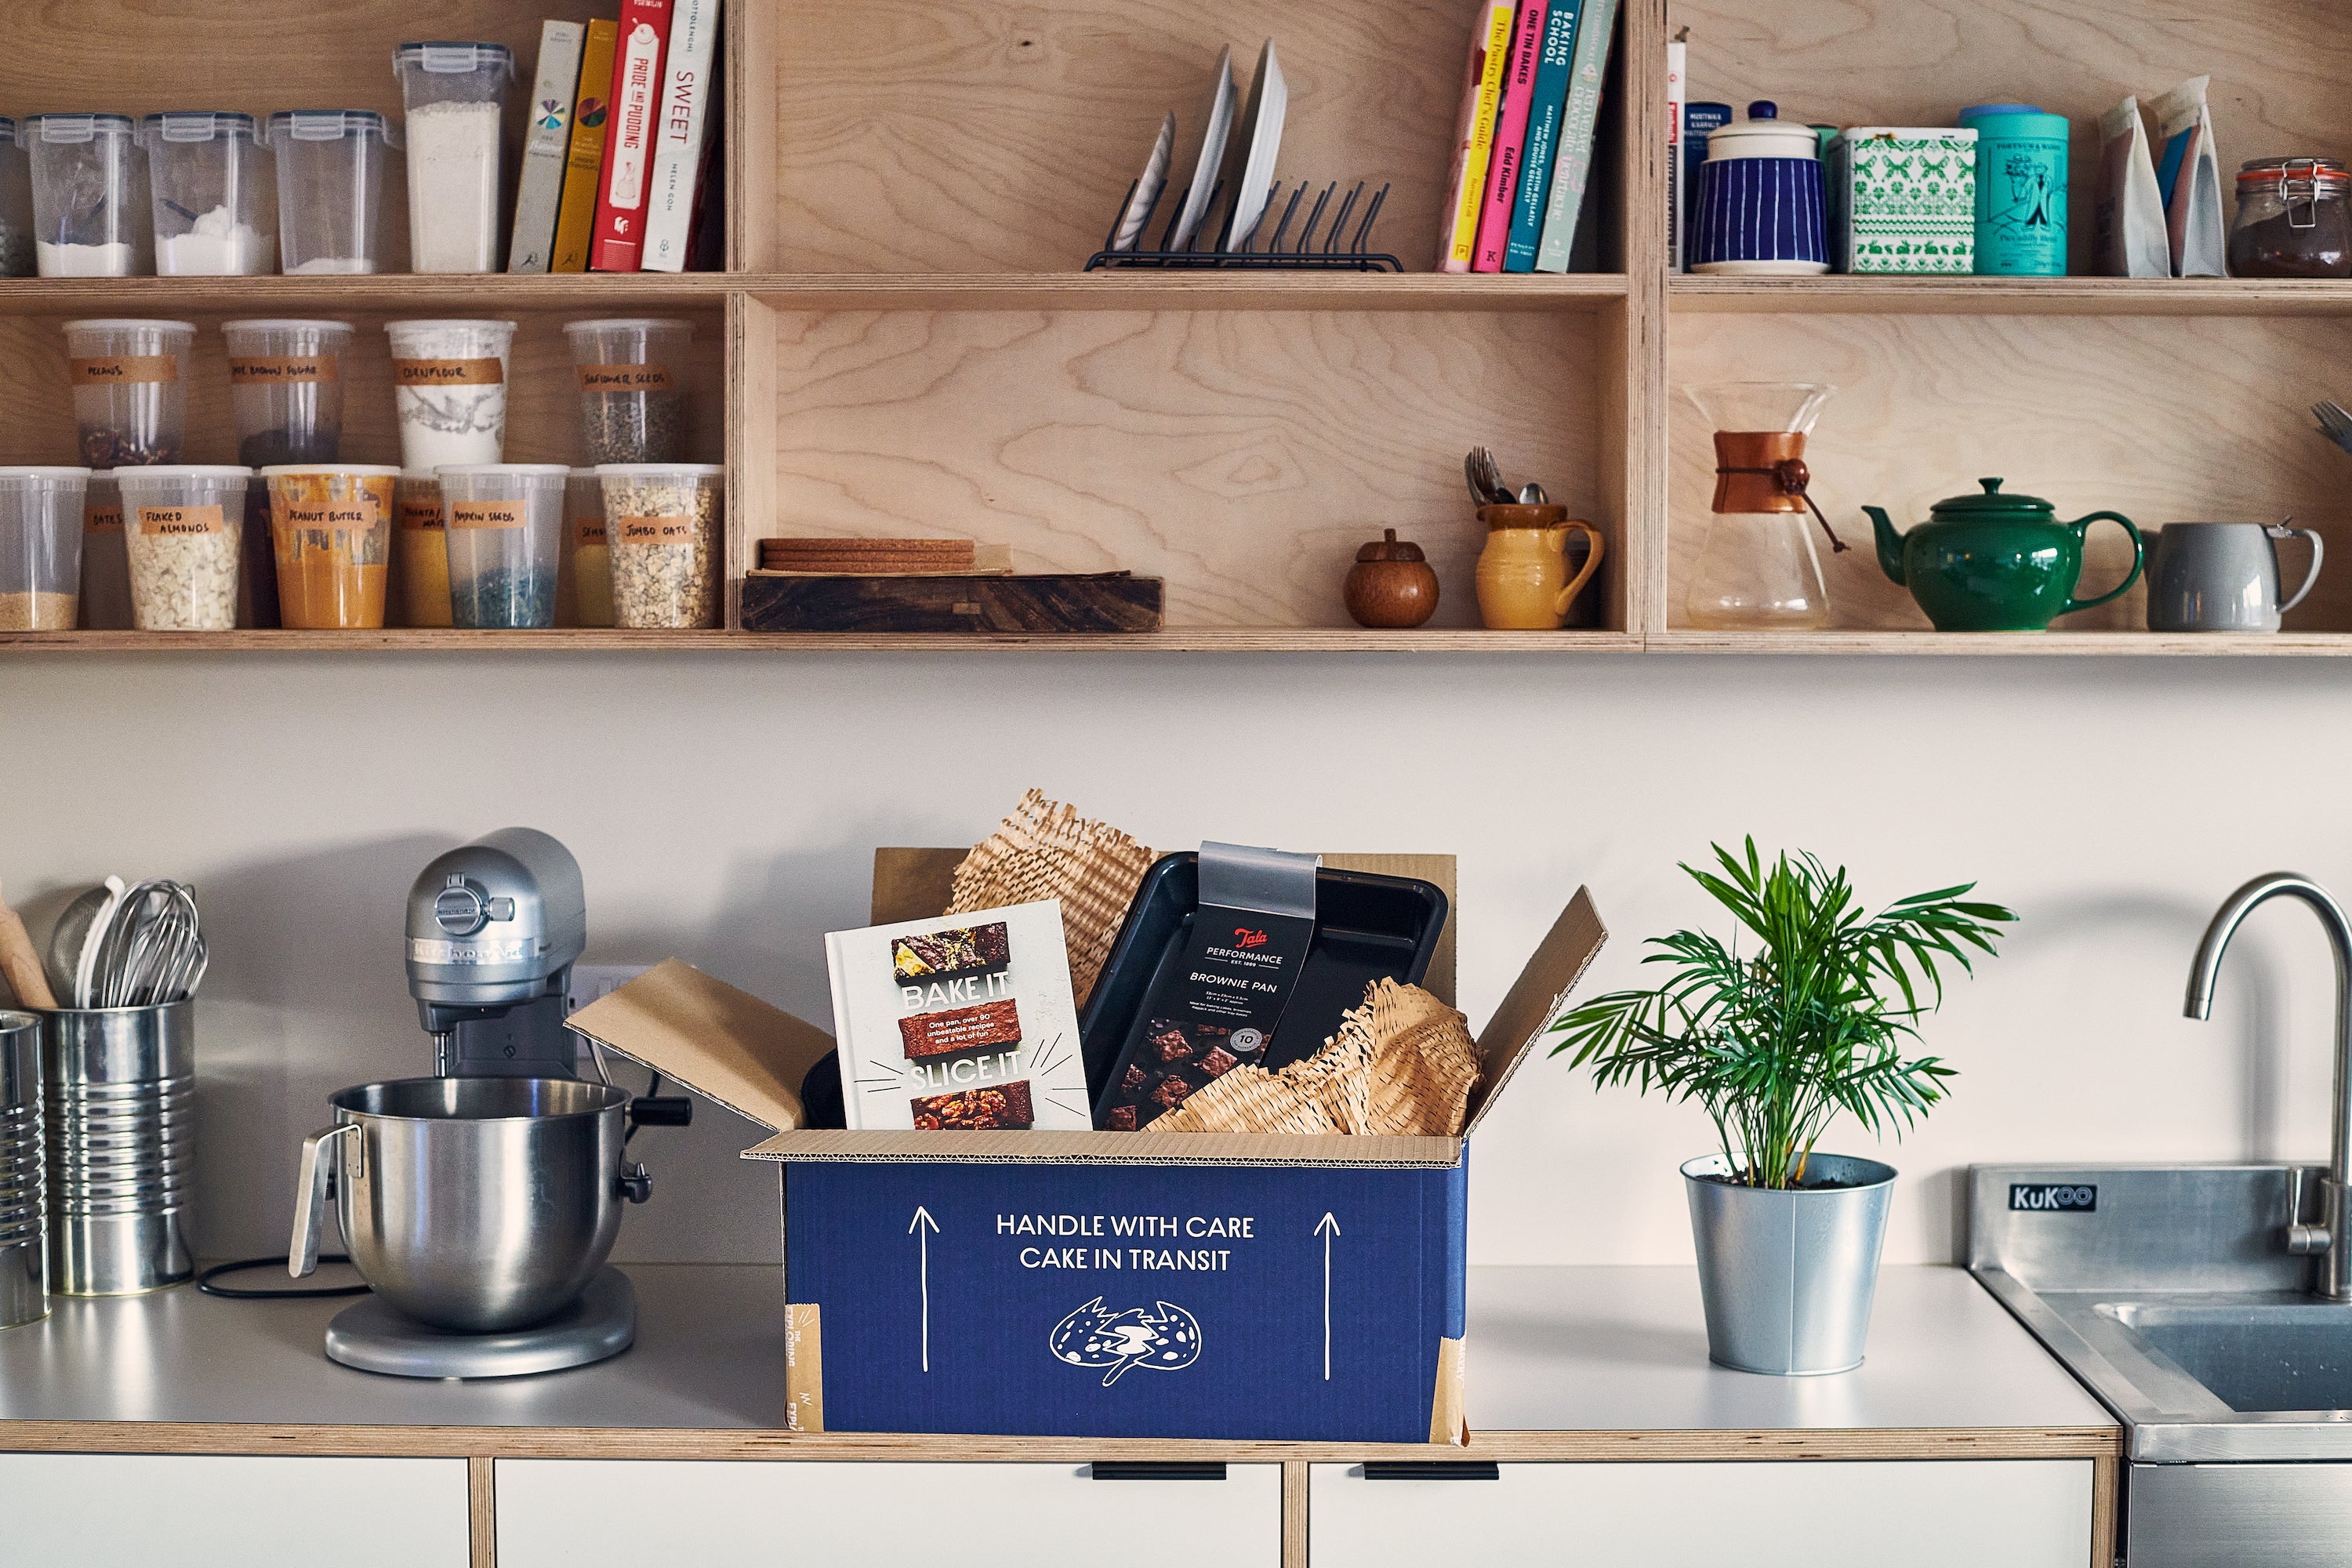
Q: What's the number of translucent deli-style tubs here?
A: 13